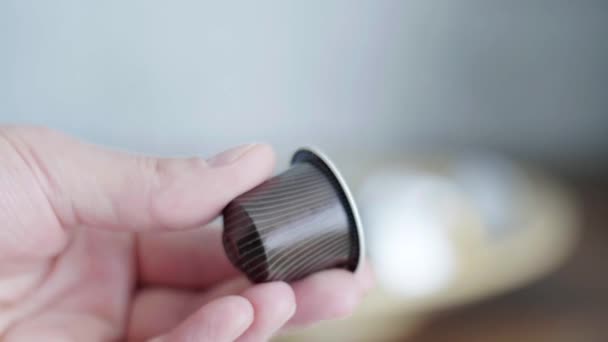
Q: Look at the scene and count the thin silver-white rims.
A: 1